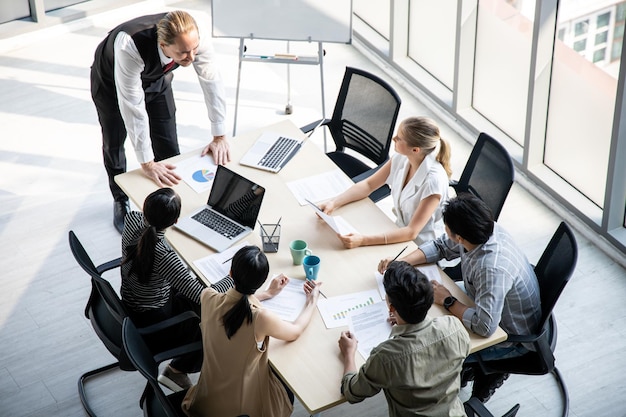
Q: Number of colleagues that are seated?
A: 5